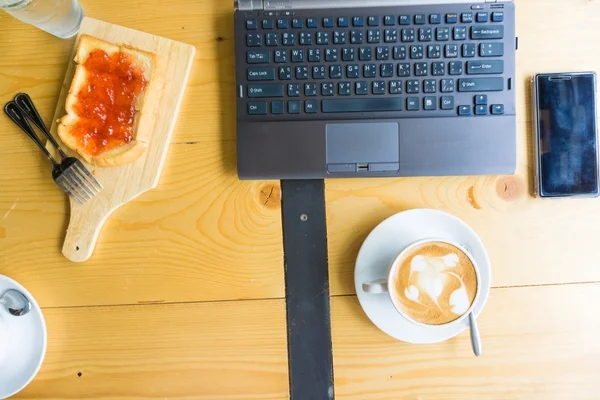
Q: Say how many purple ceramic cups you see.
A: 0